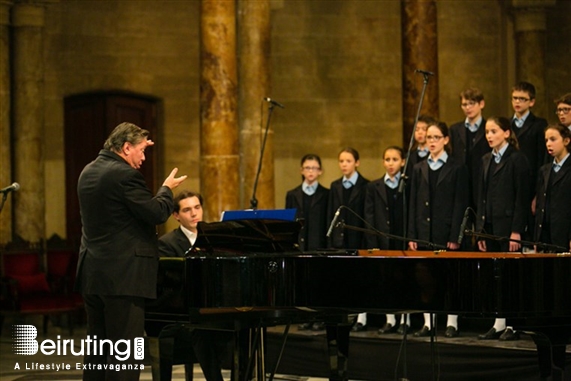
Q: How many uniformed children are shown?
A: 10